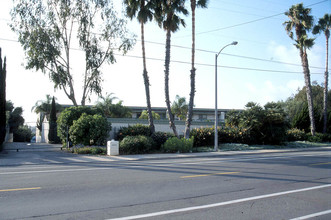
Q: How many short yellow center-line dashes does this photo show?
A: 3